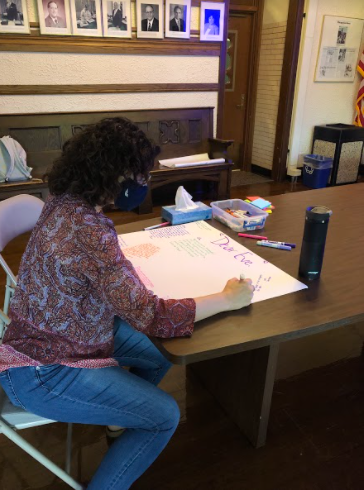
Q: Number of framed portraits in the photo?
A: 7